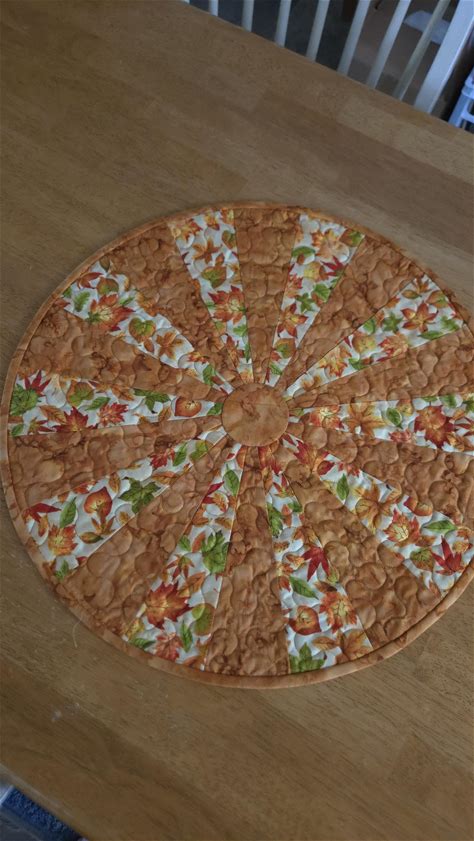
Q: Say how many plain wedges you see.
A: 10